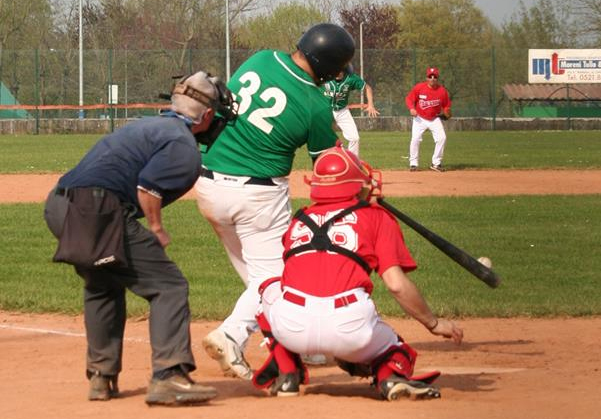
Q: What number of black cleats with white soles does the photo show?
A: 2